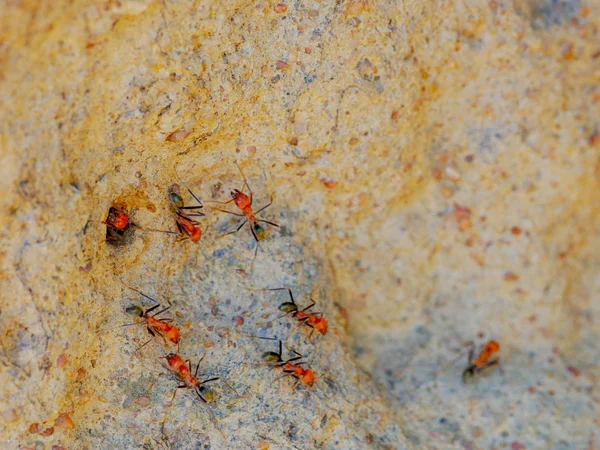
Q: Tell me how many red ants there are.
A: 8